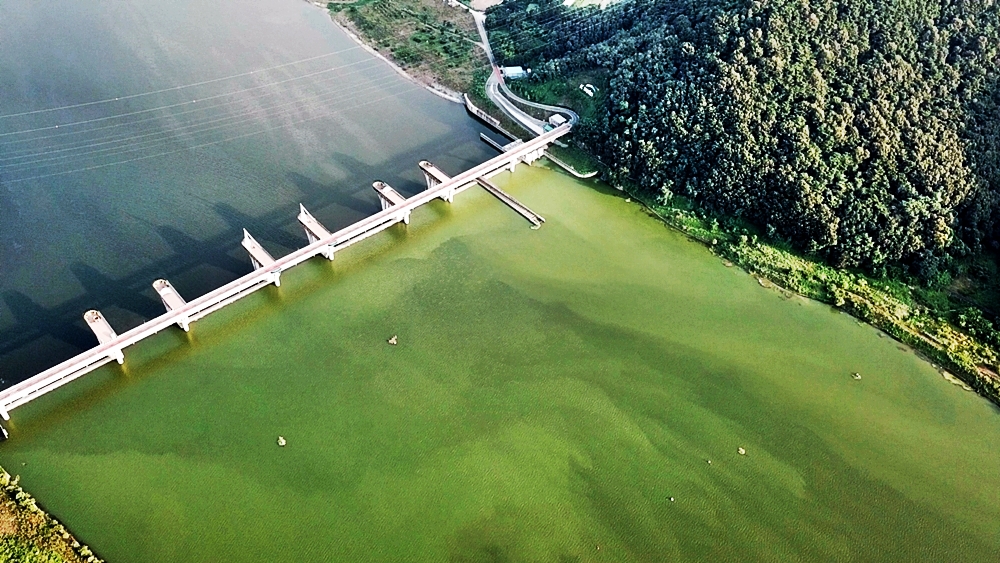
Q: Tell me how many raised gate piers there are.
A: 6